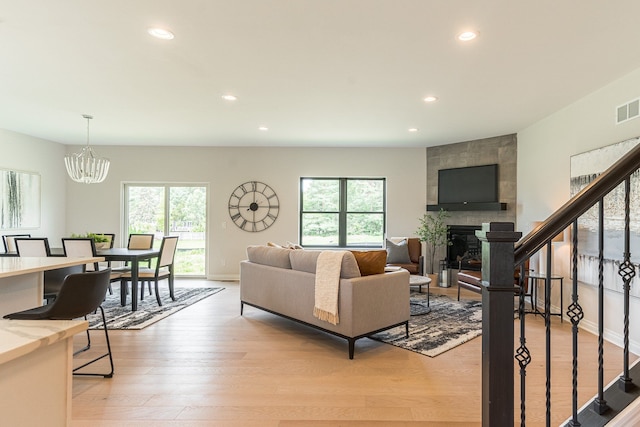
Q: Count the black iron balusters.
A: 5